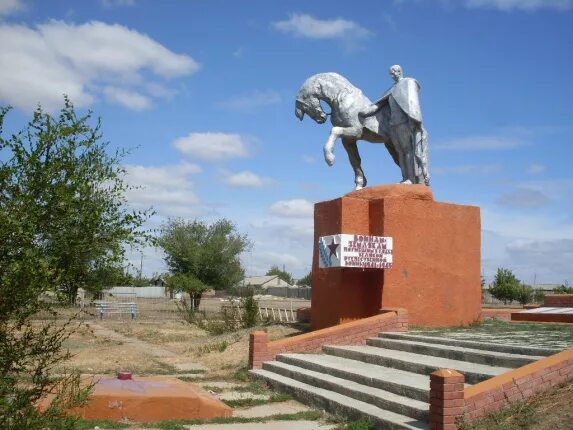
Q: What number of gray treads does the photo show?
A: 6